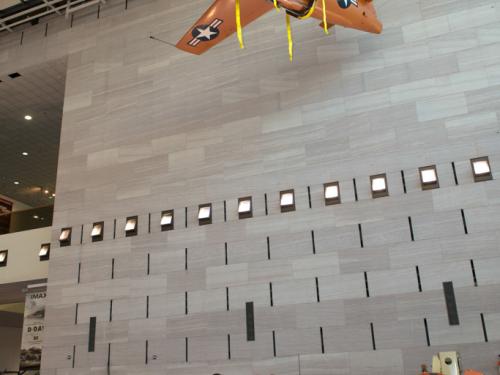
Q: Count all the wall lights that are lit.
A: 13